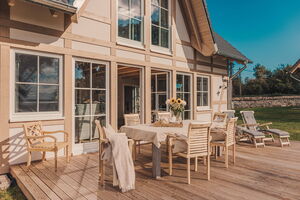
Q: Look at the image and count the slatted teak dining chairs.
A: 6